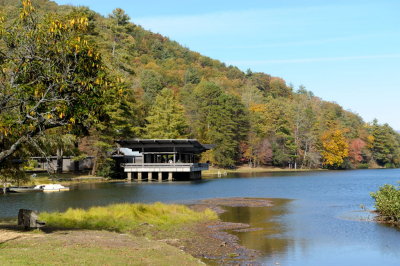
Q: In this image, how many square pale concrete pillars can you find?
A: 5